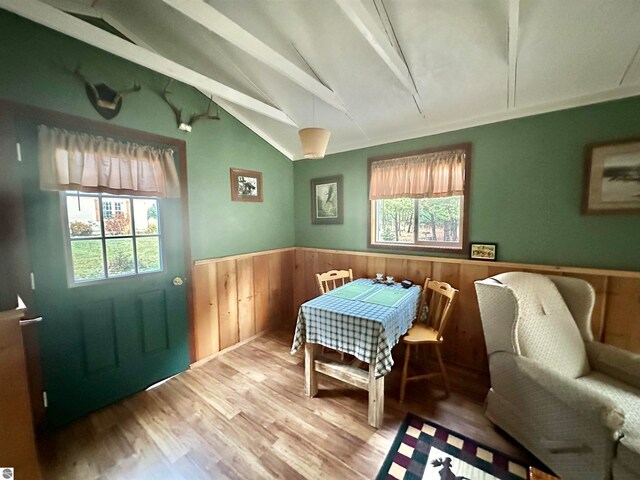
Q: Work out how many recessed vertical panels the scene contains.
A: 2